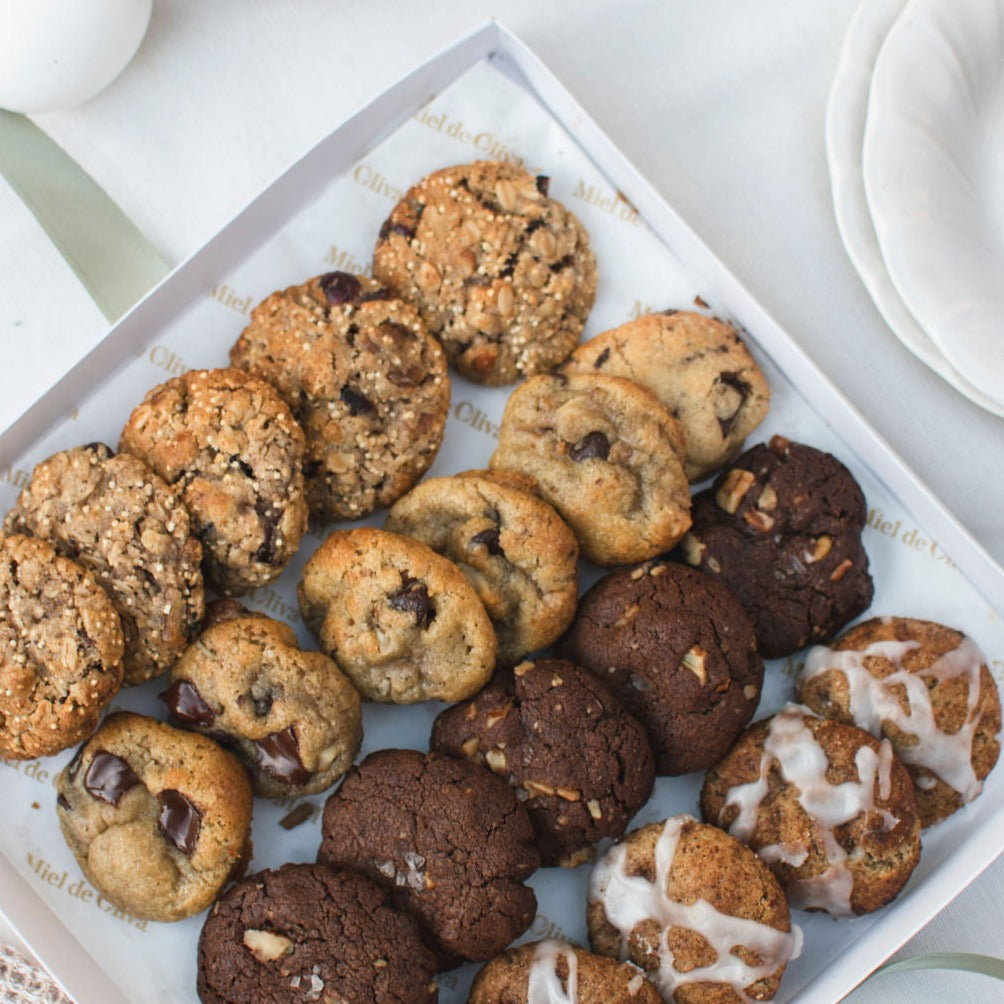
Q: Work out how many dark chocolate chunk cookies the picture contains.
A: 5